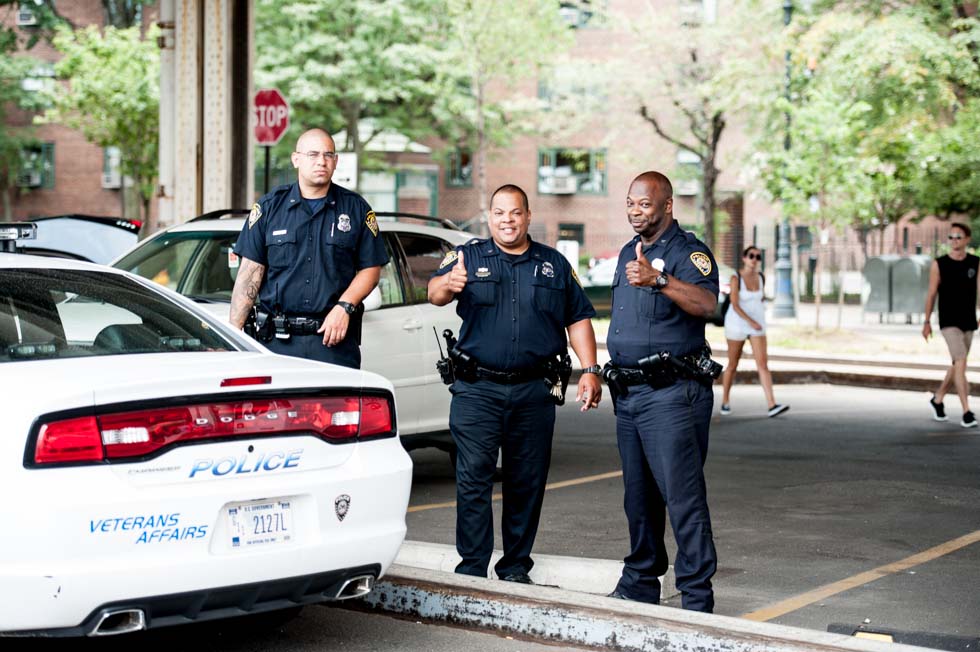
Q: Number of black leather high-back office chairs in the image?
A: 0